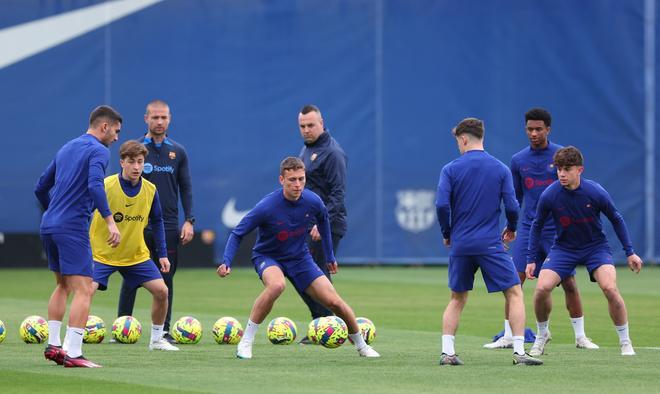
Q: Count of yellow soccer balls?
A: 9